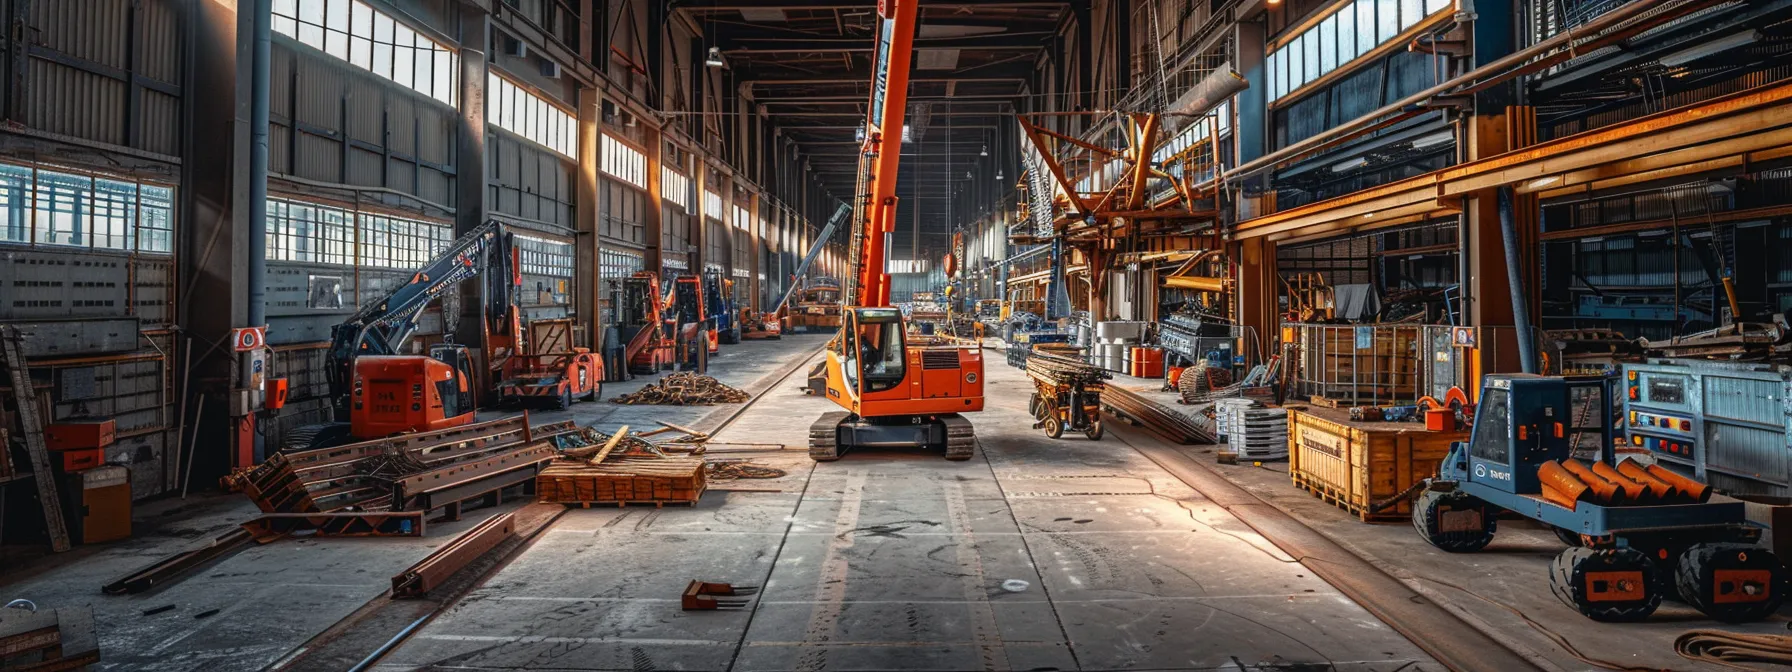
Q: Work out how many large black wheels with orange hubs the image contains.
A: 3